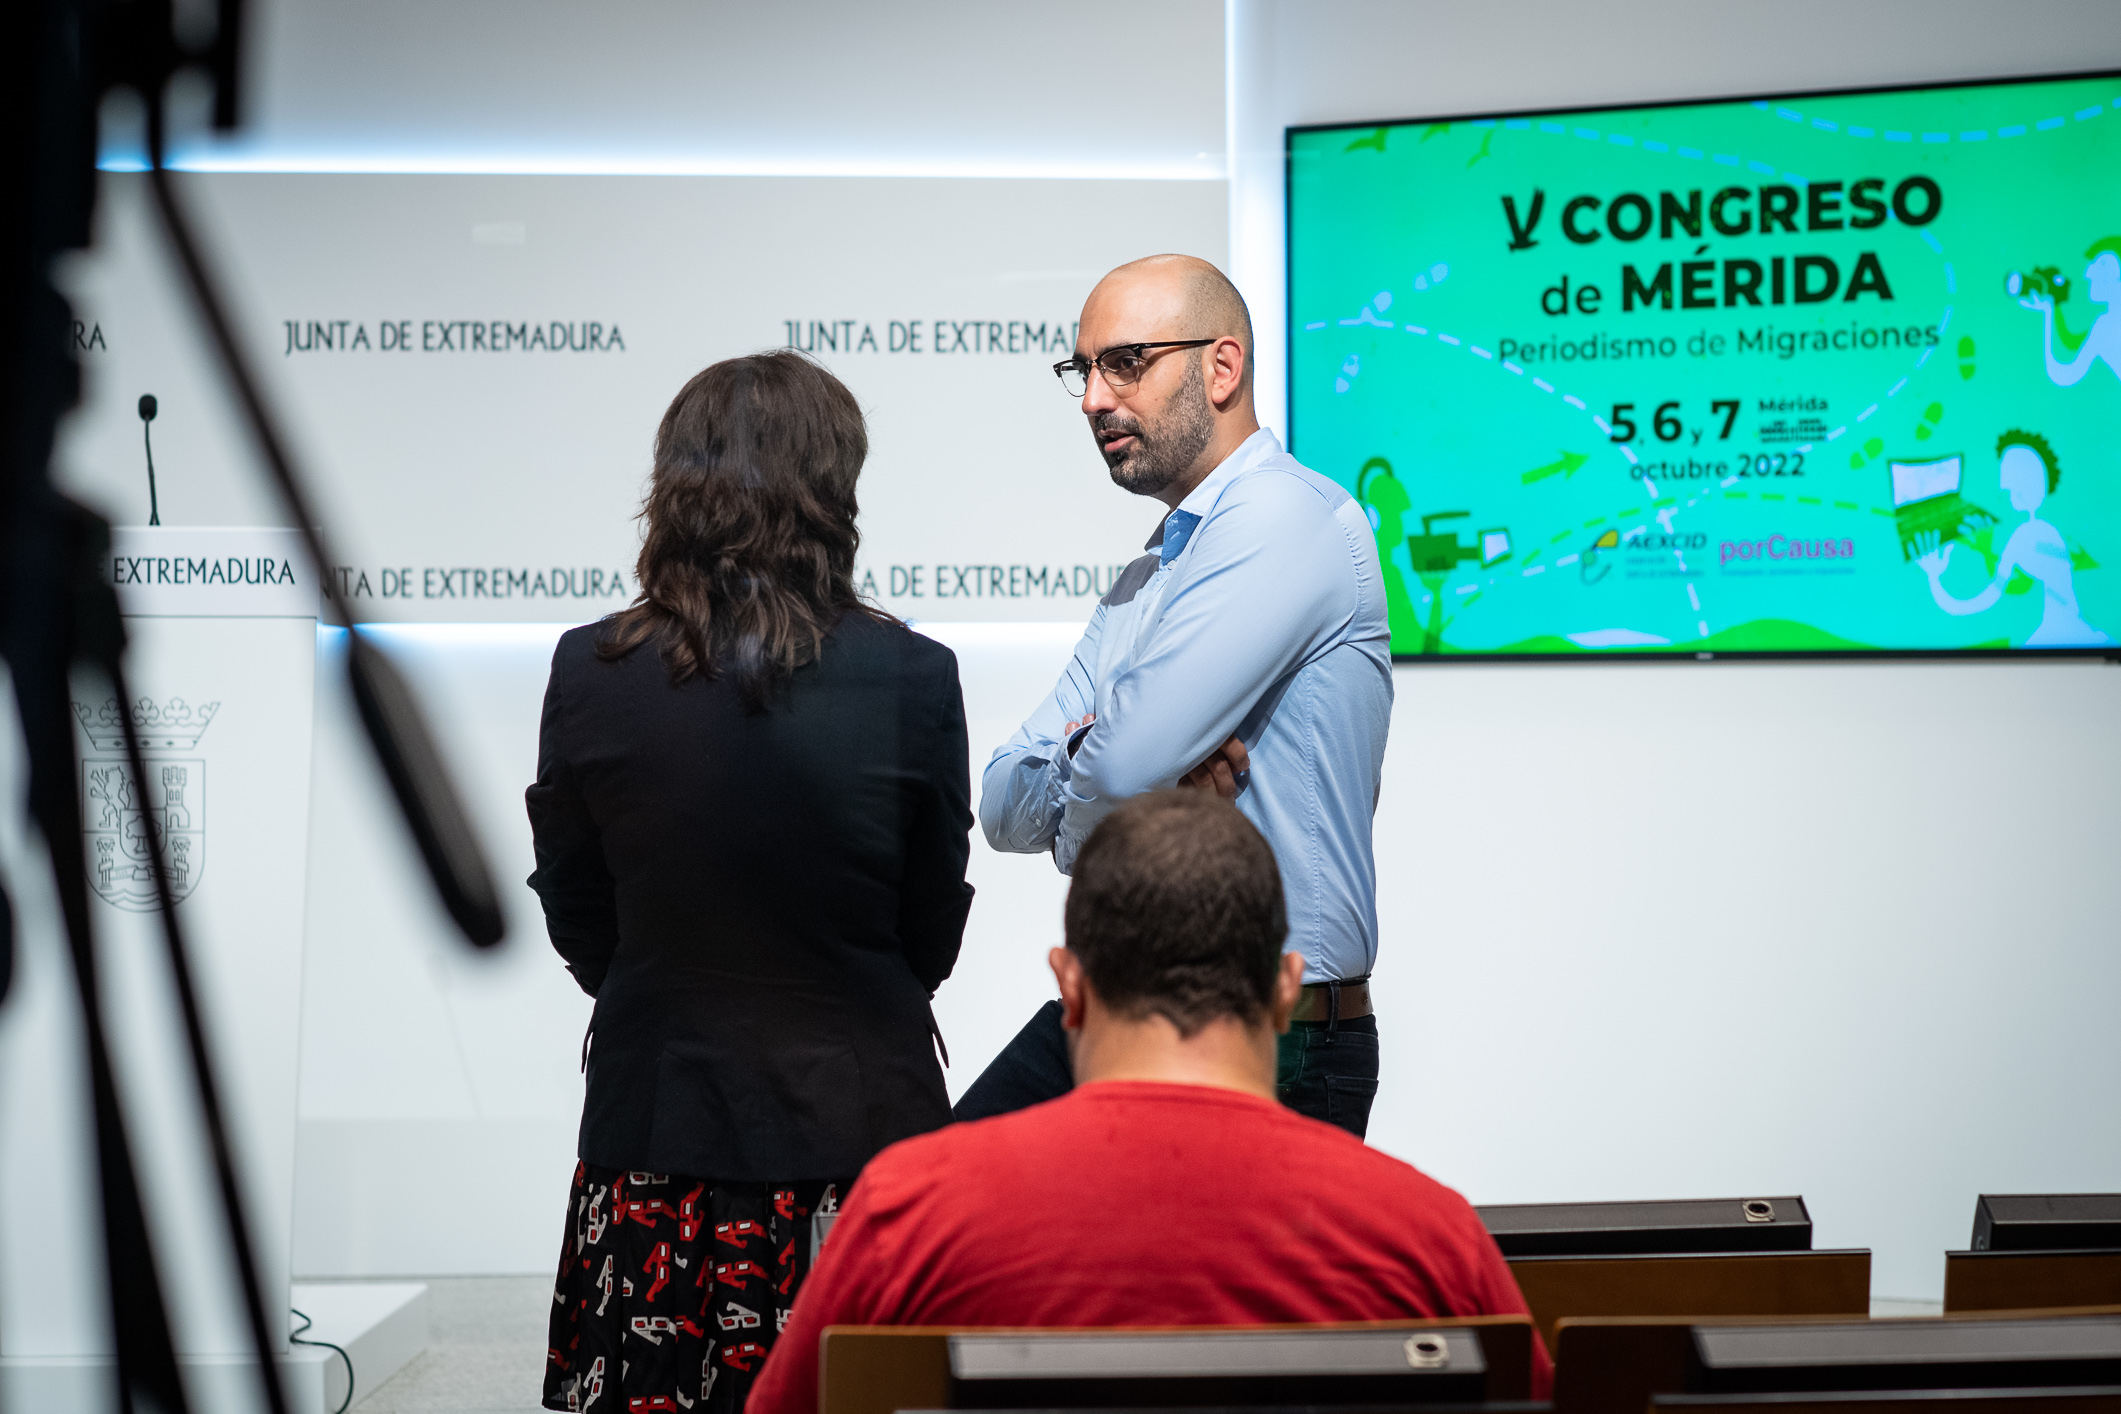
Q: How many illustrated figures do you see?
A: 3